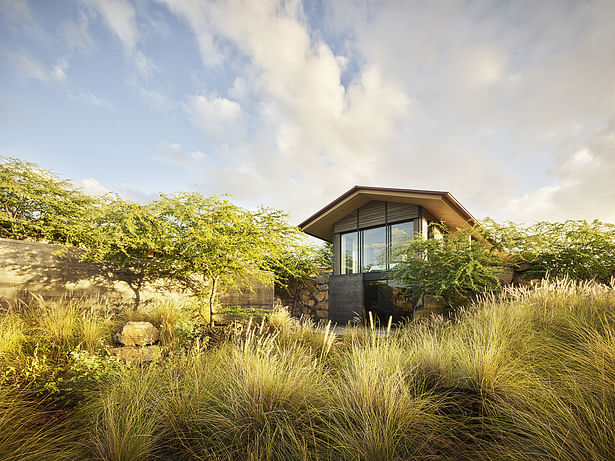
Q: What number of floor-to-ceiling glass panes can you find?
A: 3